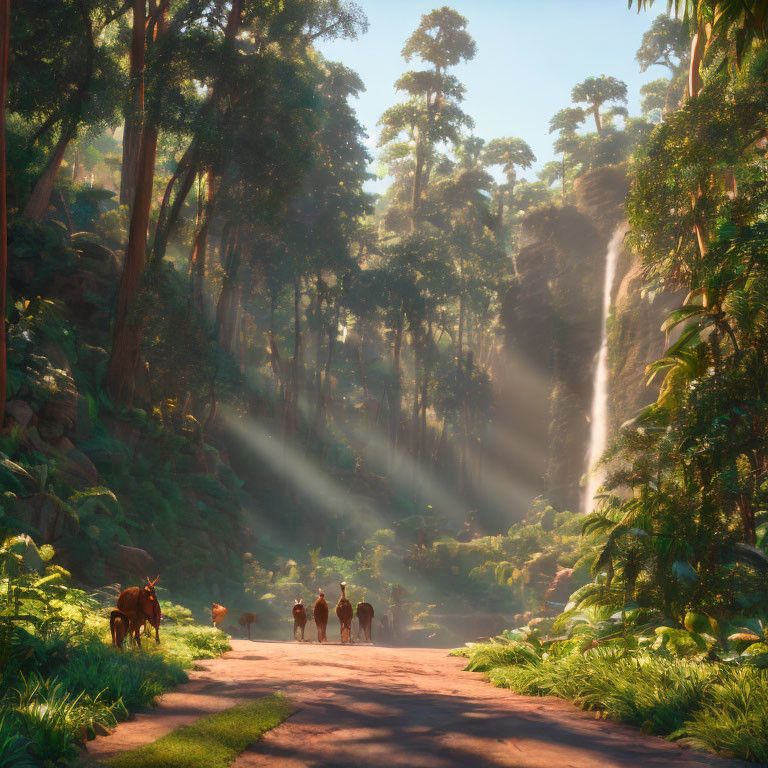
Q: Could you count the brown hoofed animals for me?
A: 6